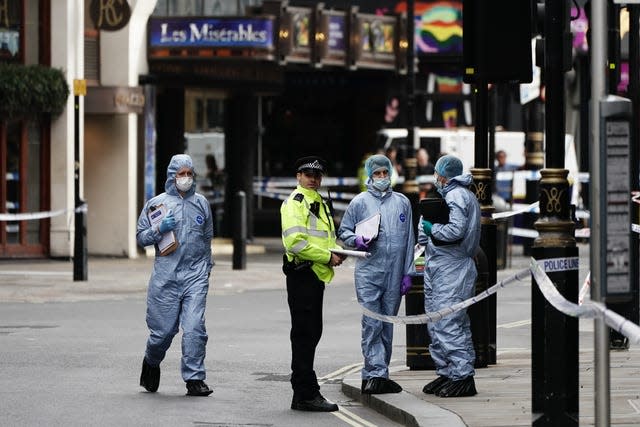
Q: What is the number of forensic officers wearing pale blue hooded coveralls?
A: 3